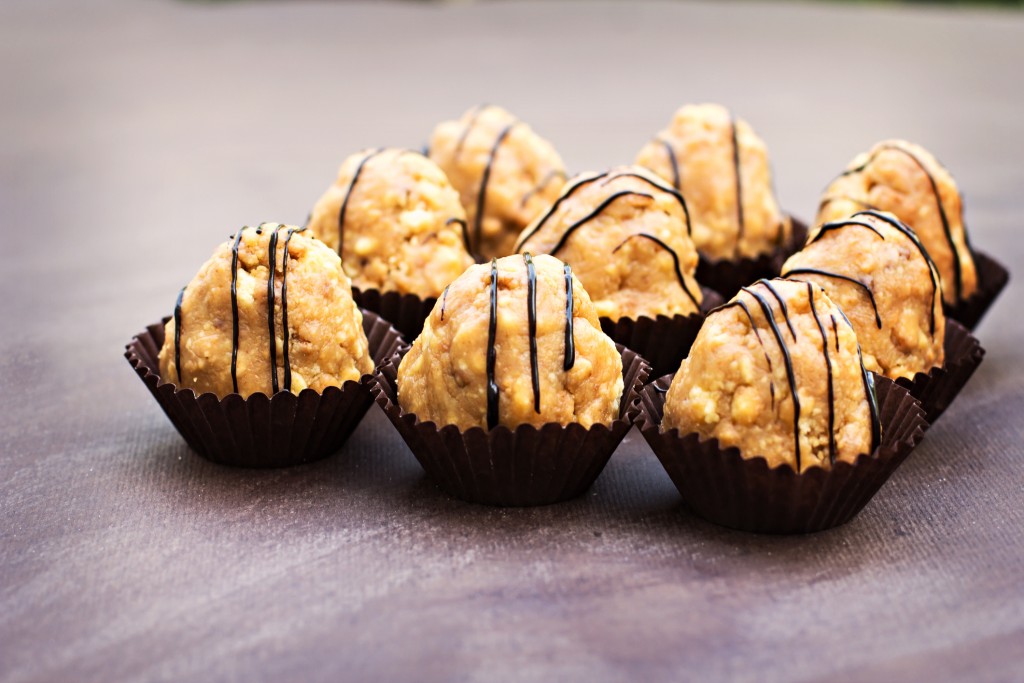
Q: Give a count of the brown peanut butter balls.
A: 9